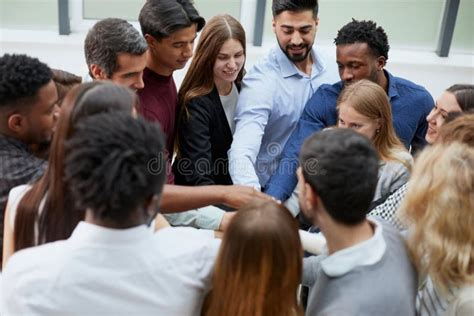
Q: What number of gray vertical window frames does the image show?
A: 3